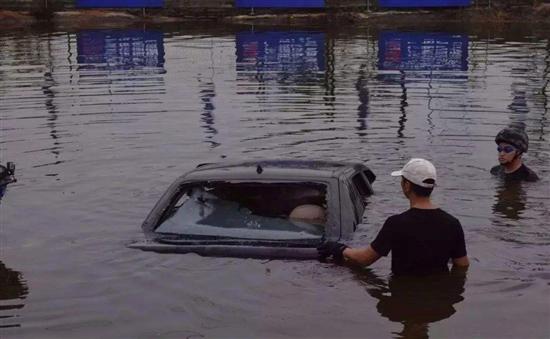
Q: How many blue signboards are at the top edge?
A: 3